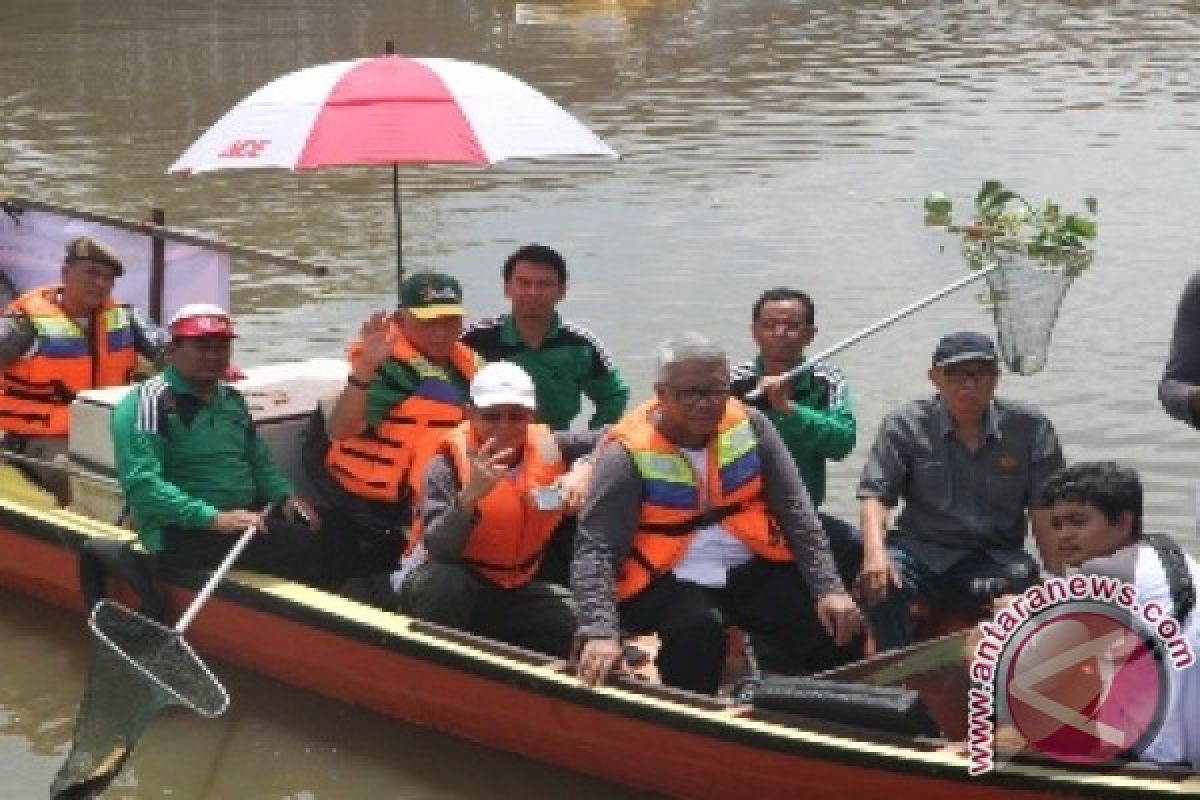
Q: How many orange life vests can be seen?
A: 4